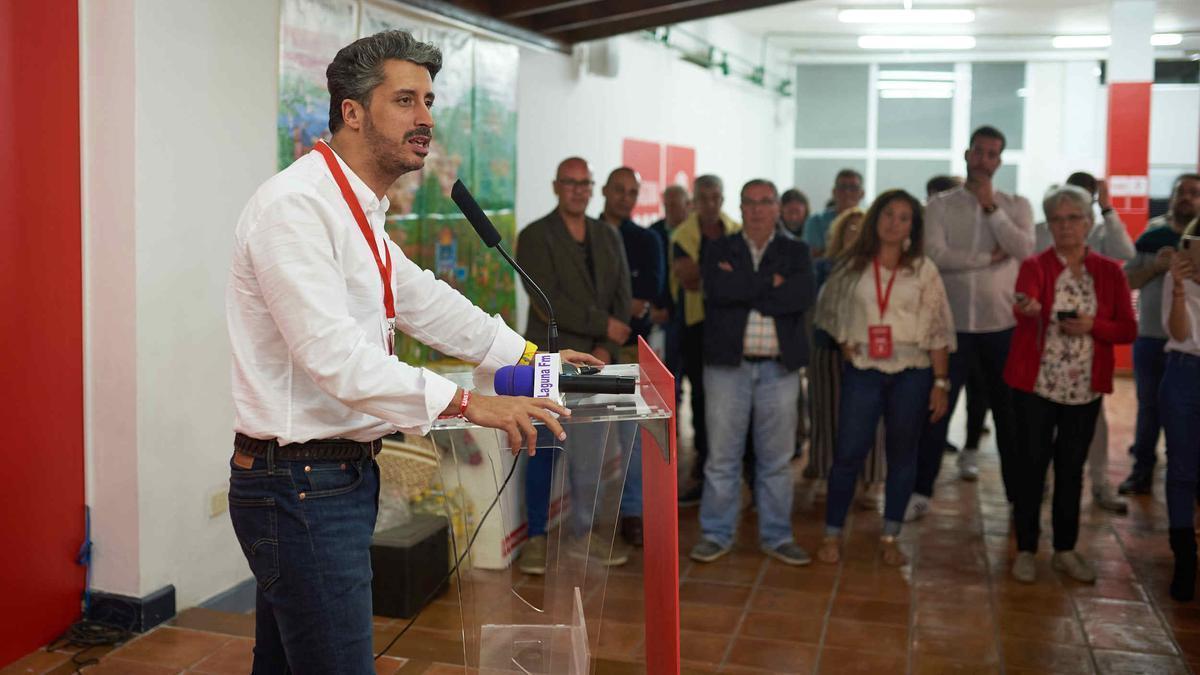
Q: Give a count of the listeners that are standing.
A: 15